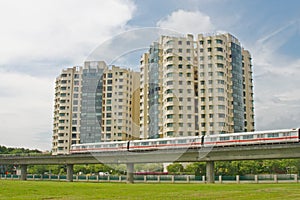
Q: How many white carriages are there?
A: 3